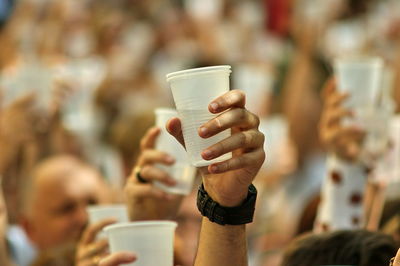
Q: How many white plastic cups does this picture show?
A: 5